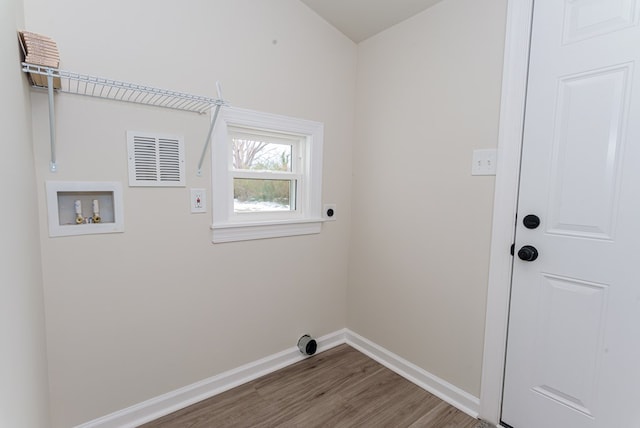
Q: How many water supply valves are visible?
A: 2